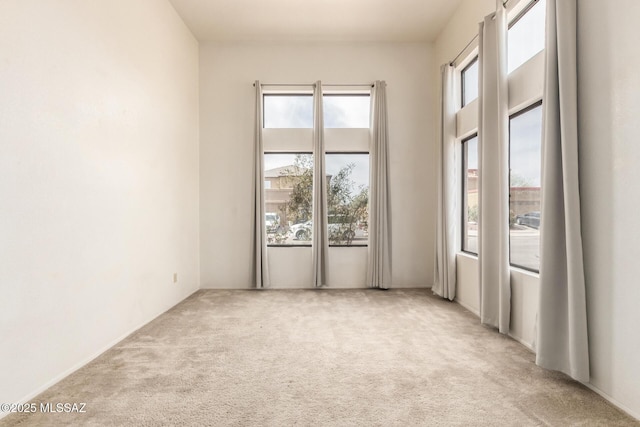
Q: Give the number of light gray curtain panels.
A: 6